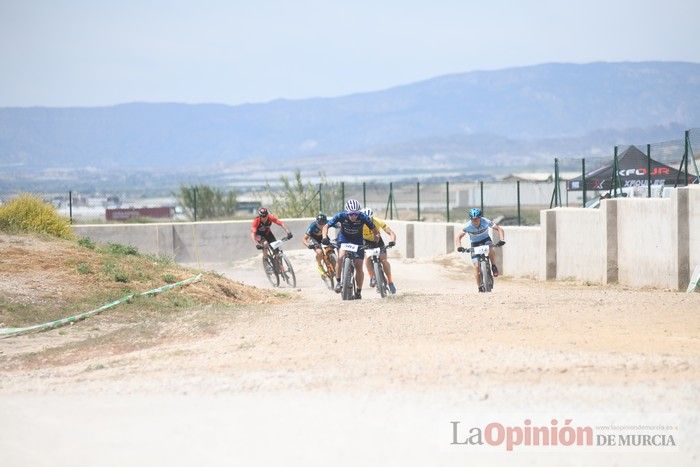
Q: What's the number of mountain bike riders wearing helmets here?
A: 5